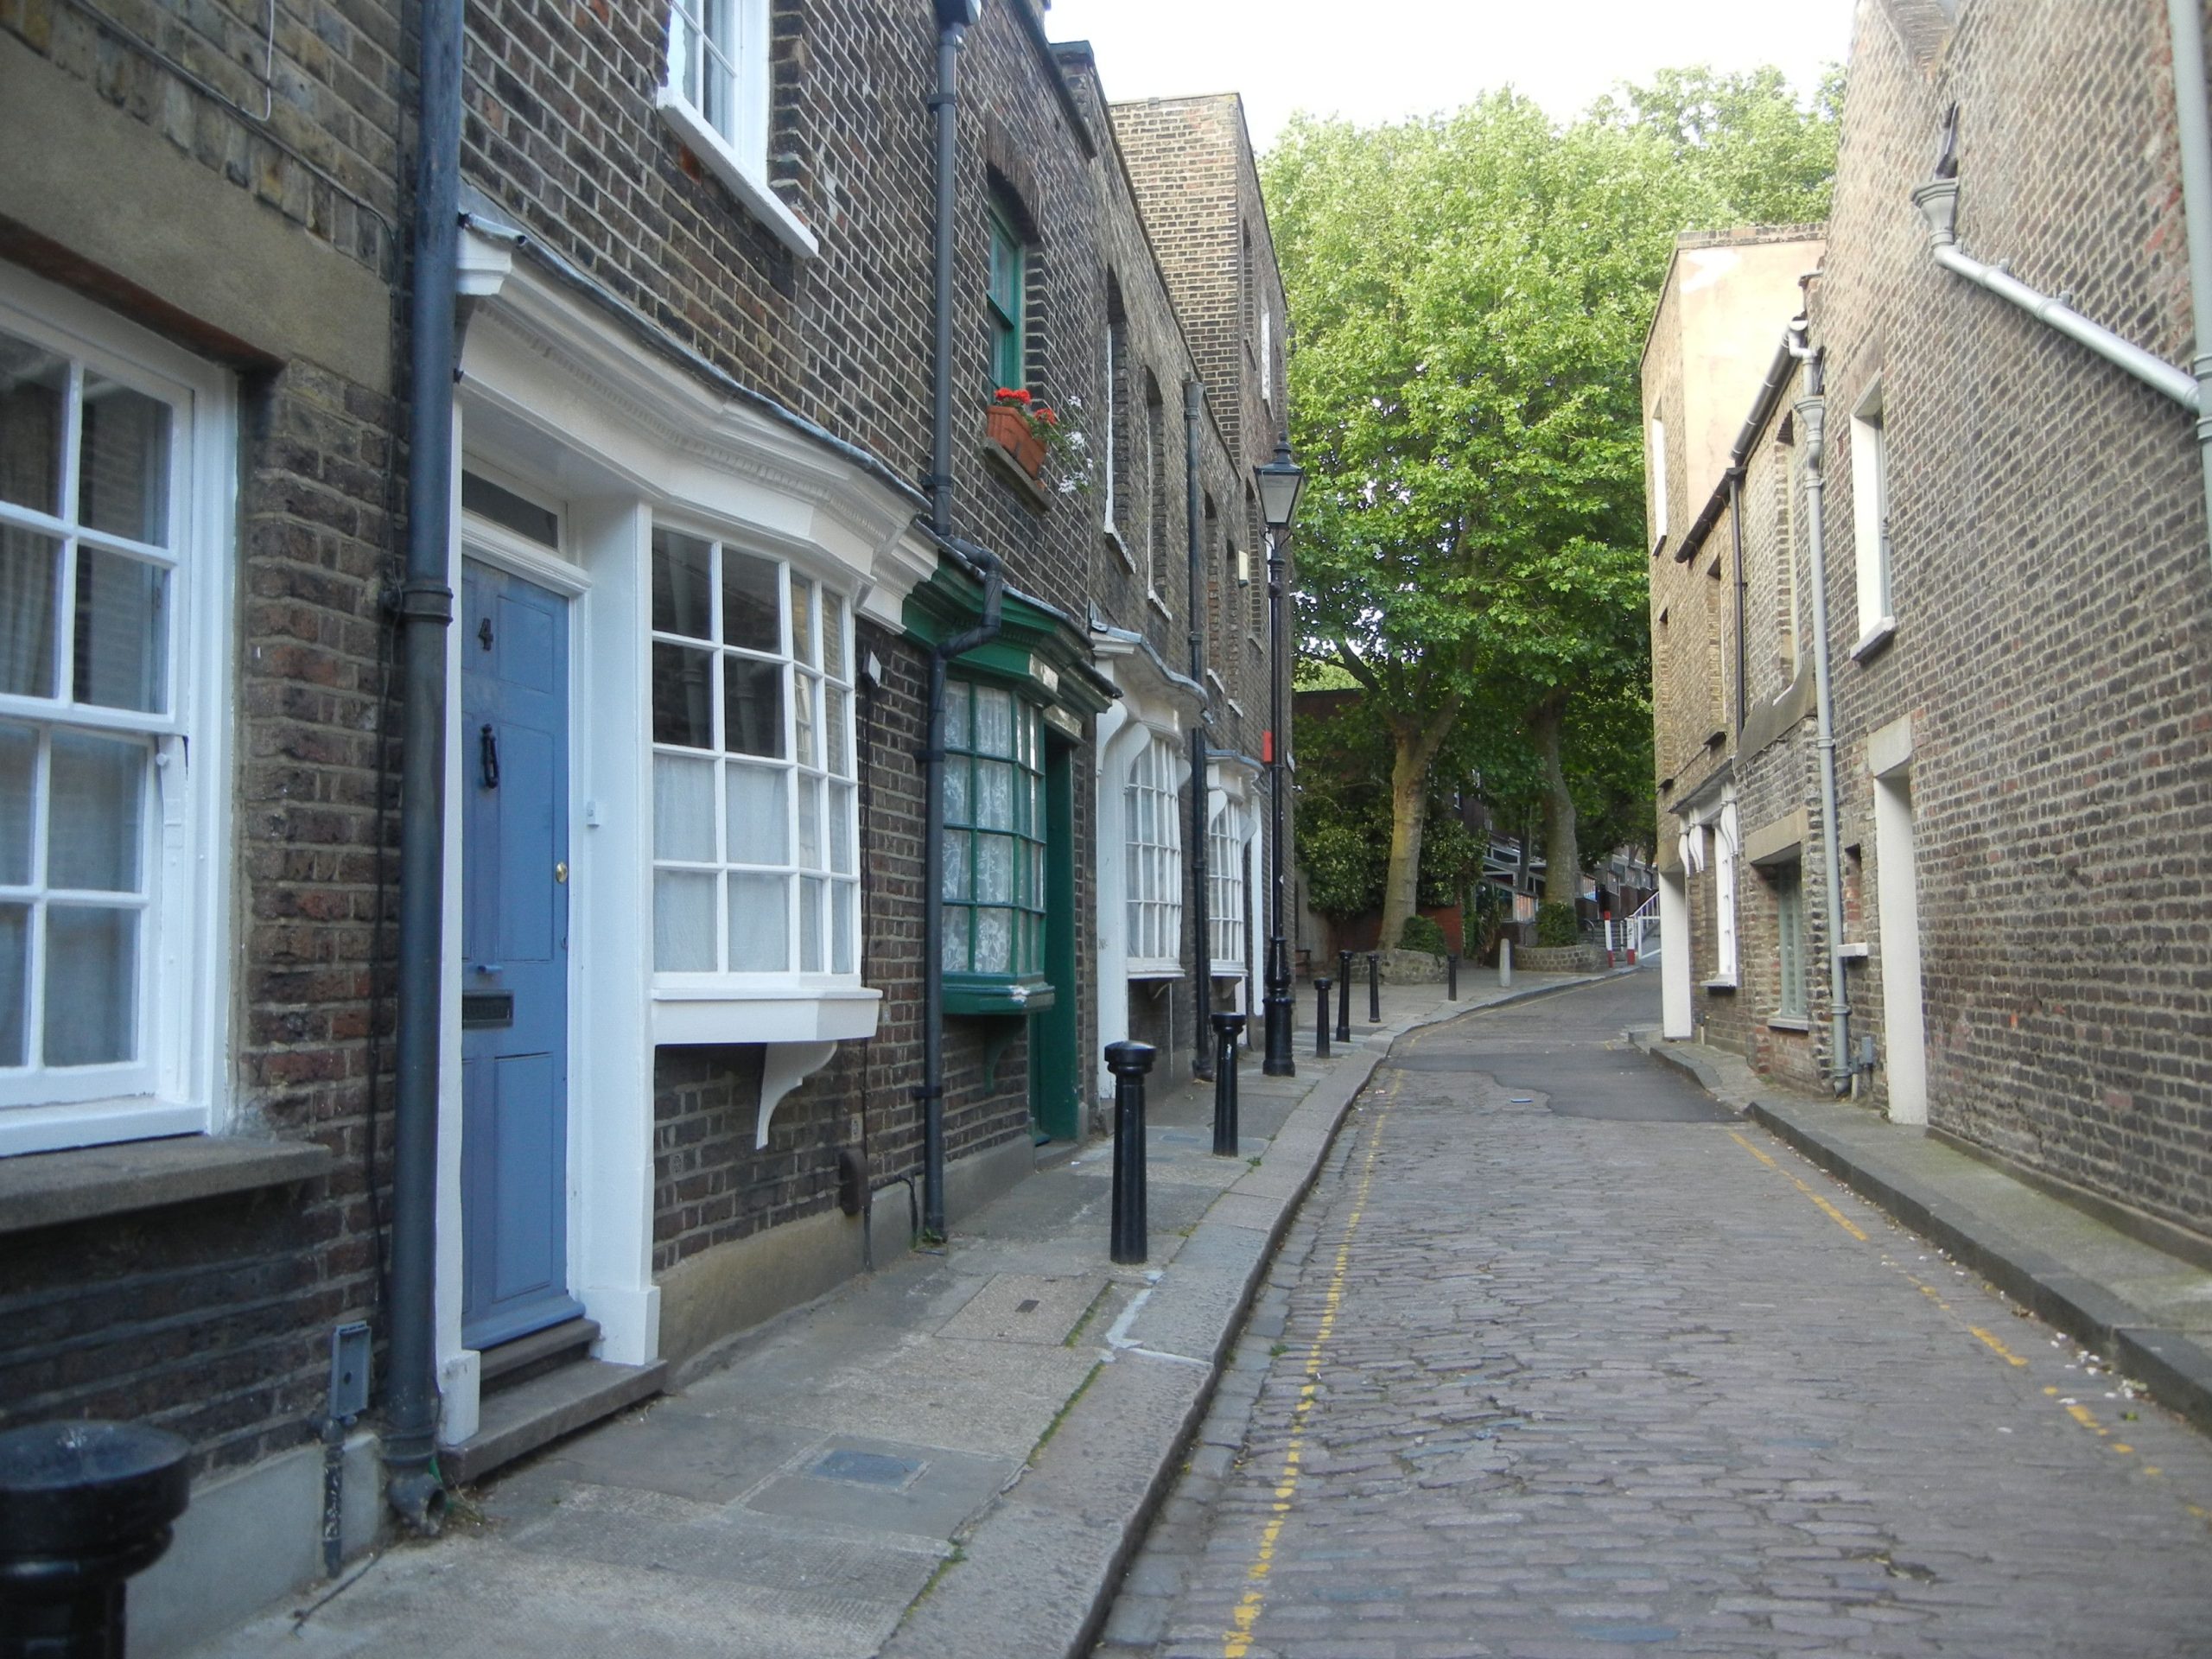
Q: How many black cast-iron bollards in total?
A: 7